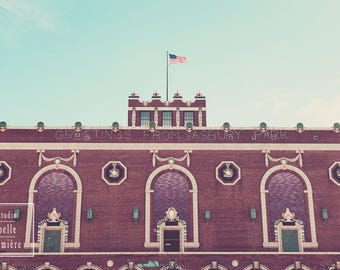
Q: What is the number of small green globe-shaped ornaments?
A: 10